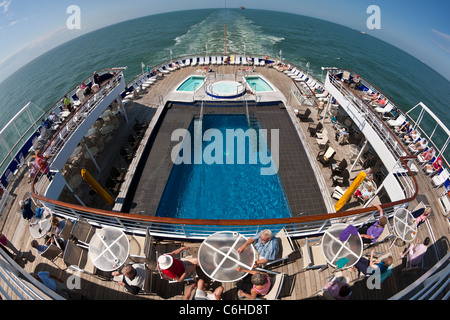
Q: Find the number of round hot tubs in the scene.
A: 1